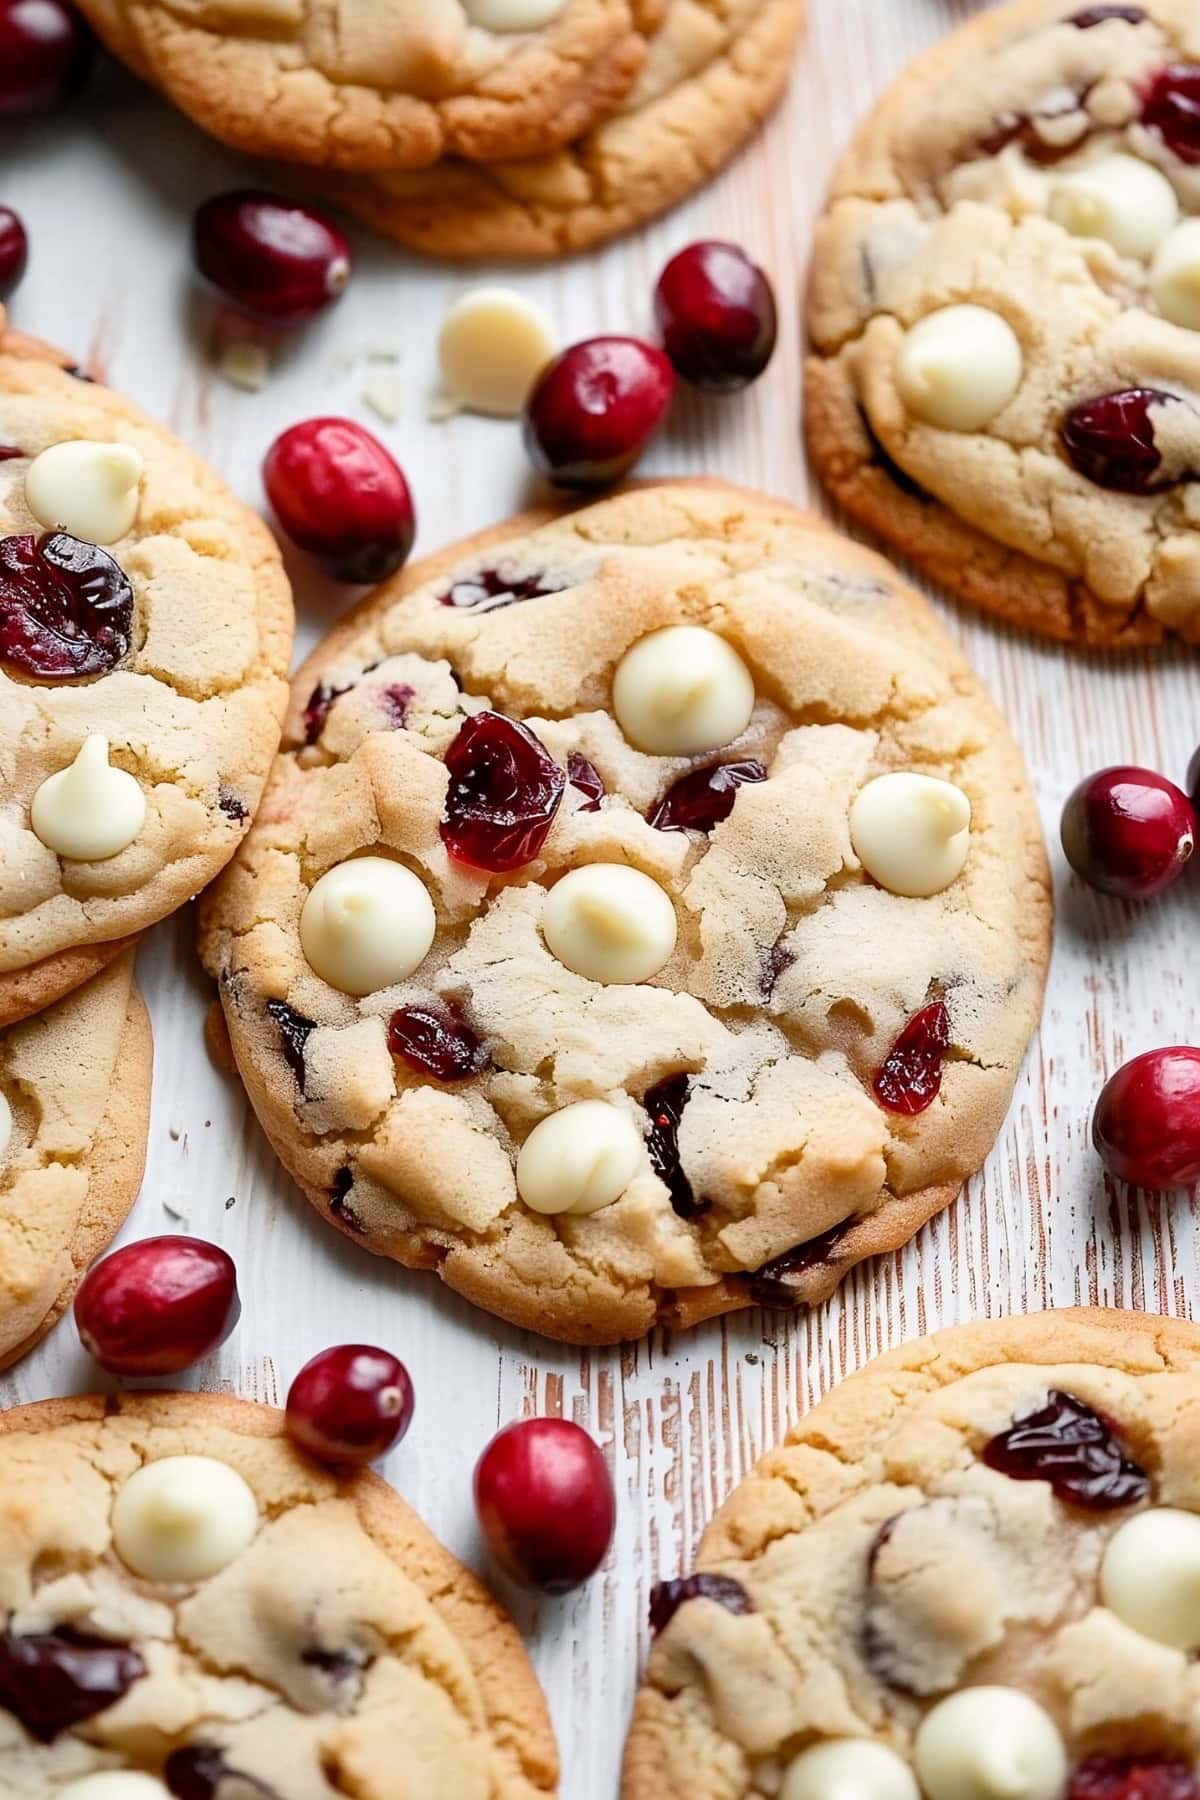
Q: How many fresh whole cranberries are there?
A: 12